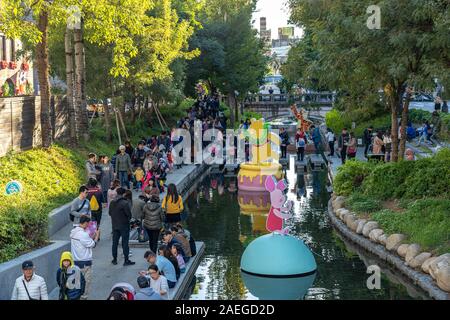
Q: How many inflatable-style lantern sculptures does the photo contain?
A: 3